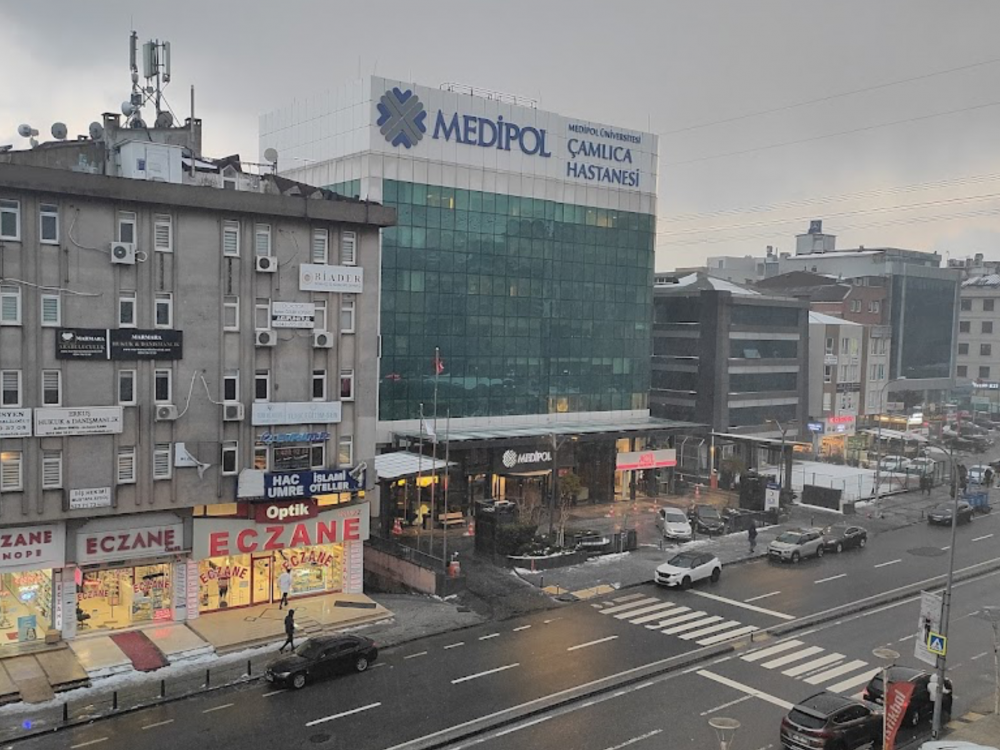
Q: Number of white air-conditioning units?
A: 6